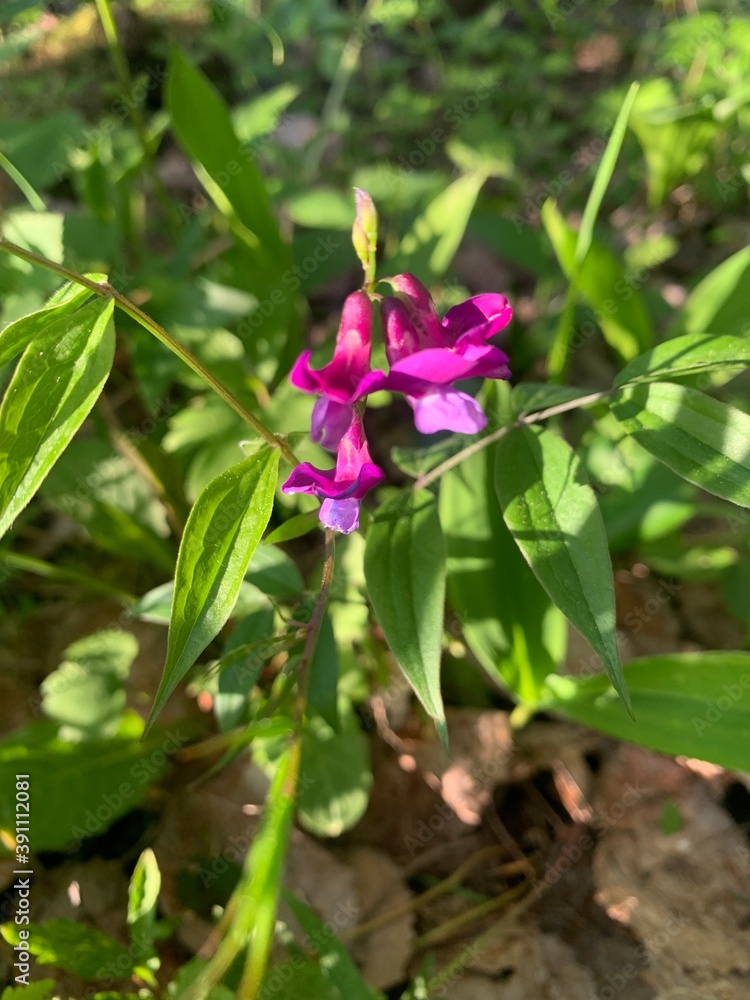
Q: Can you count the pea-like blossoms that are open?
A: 4